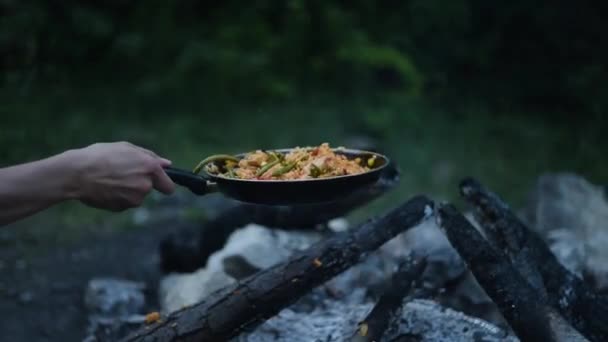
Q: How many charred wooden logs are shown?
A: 4